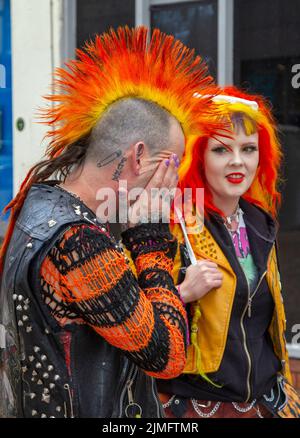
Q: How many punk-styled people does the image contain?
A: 2